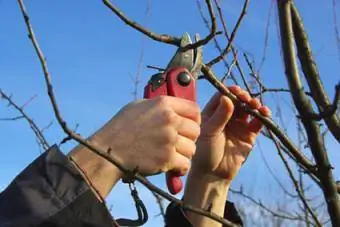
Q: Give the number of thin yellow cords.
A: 0